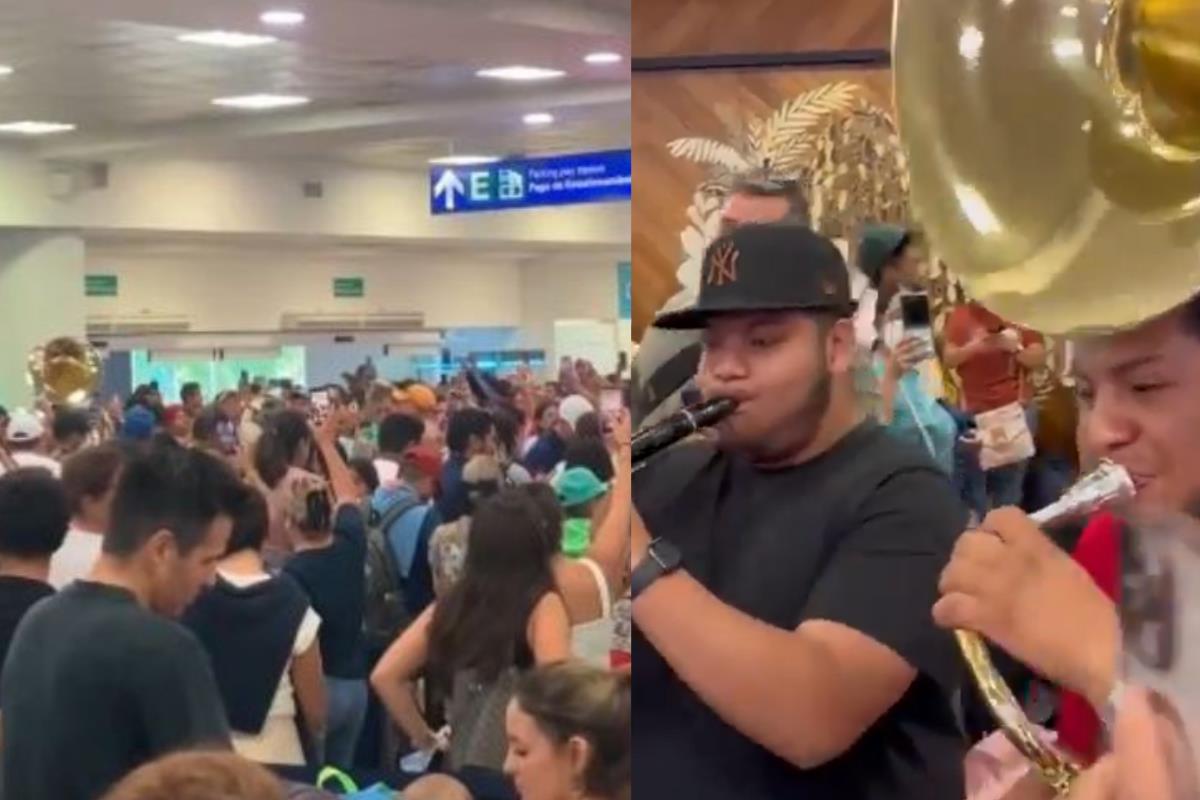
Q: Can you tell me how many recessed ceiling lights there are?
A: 9